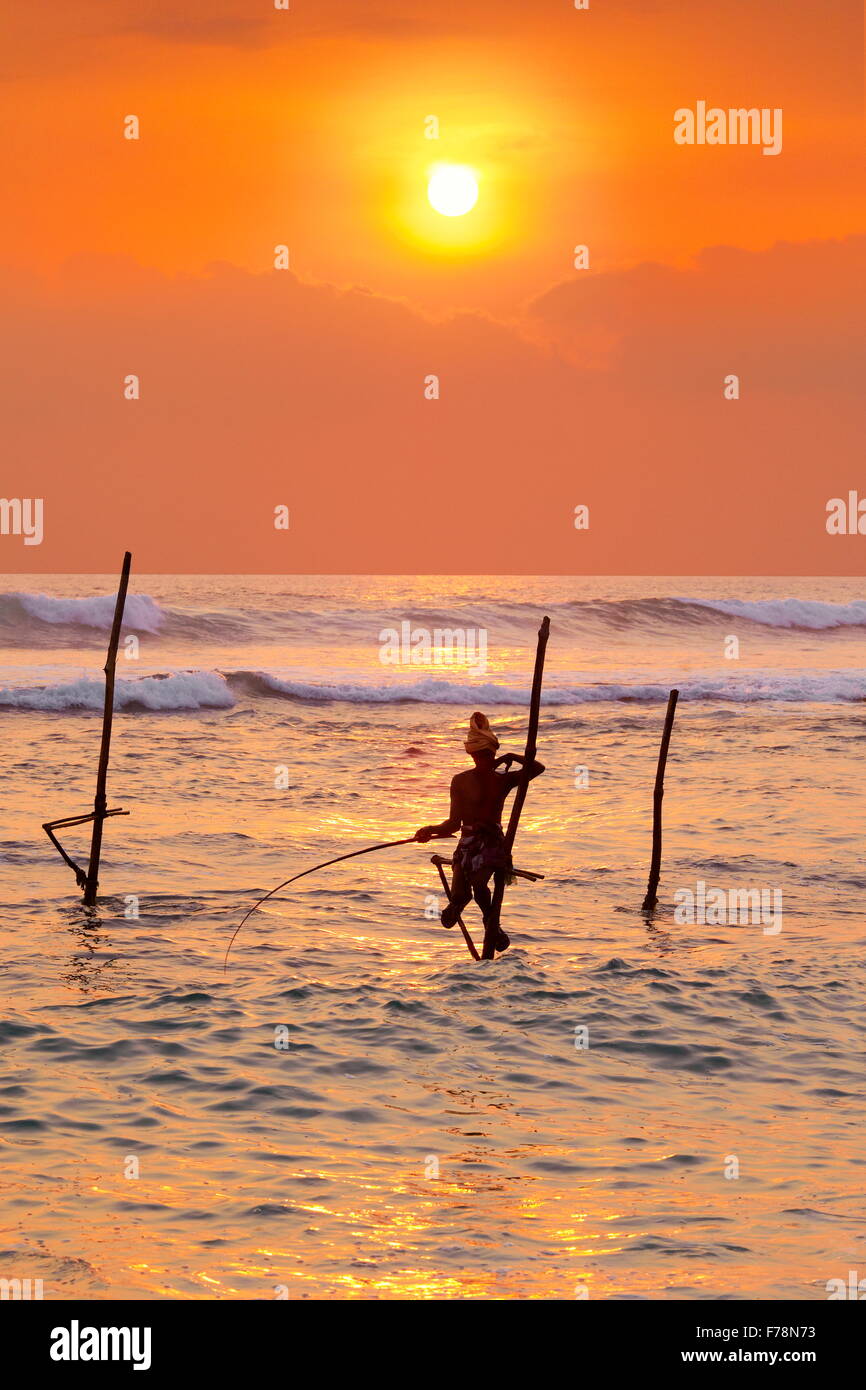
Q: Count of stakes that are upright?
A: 3